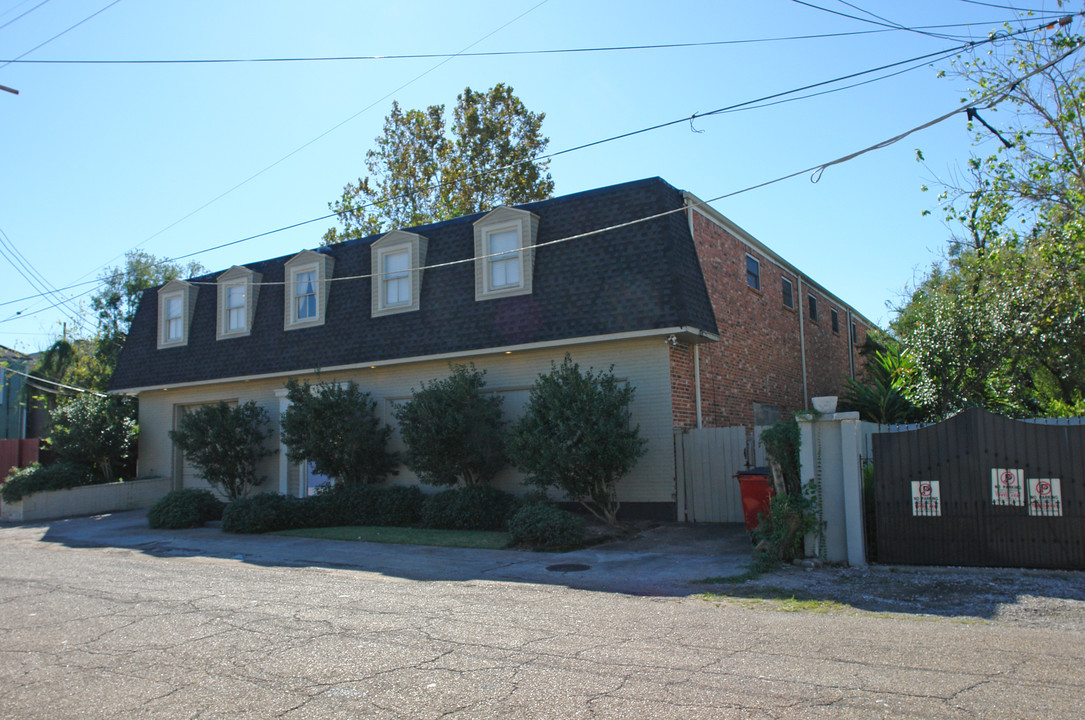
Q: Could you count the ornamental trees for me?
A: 4